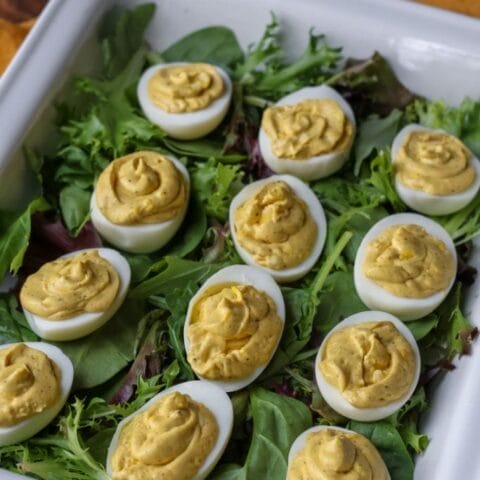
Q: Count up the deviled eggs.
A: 12